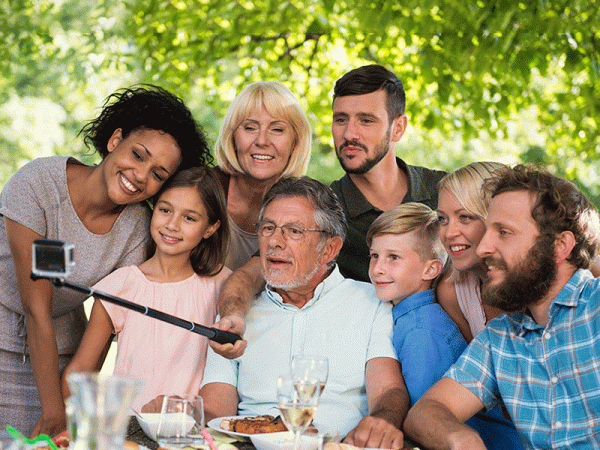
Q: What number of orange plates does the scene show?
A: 0